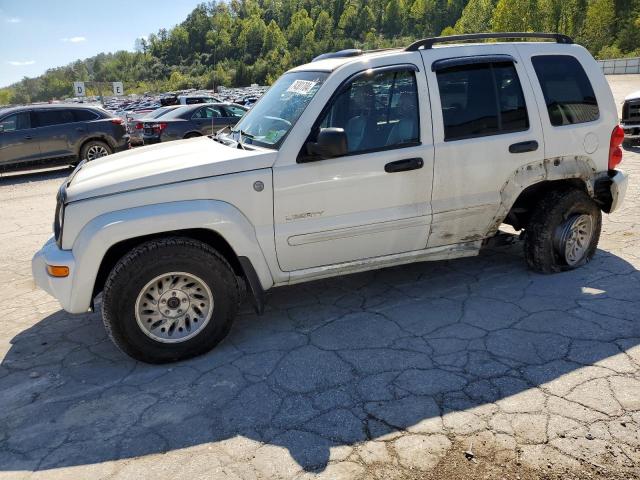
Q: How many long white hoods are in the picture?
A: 1